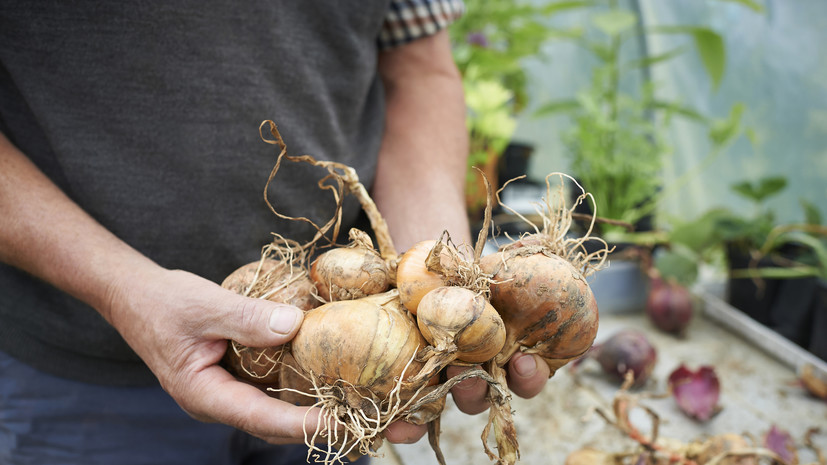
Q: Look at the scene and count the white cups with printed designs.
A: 0